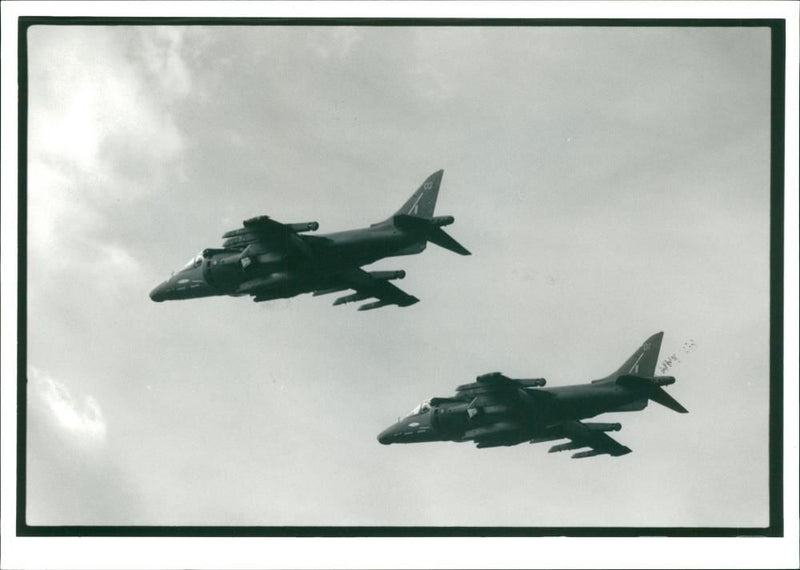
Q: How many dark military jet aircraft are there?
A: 2